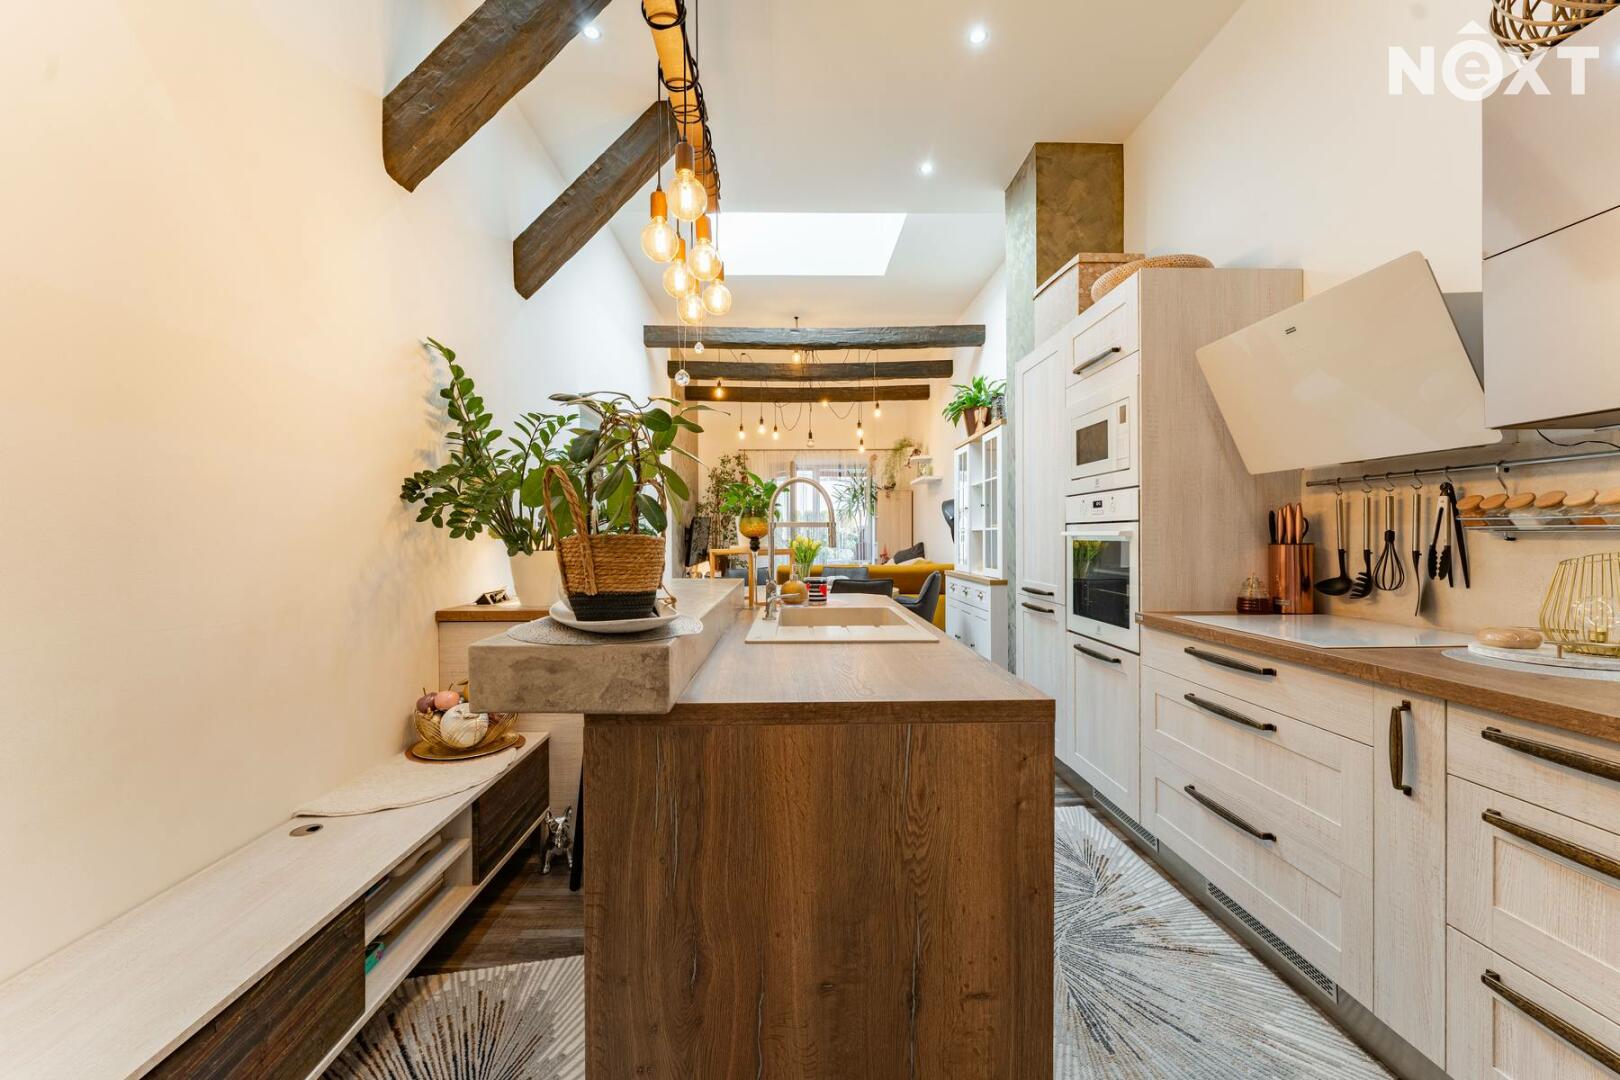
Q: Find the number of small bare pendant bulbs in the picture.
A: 10